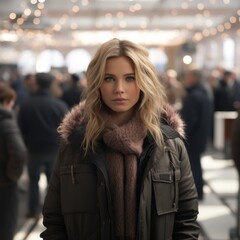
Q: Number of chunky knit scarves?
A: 1